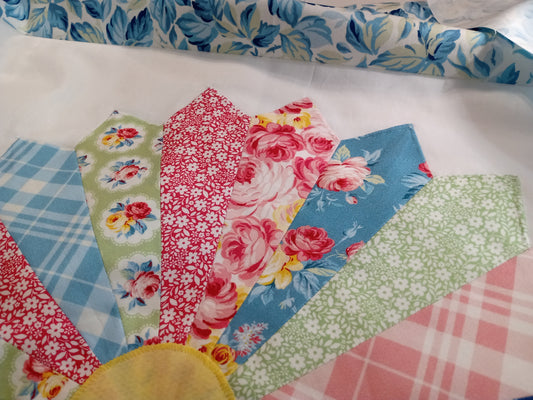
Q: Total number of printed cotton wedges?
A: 9